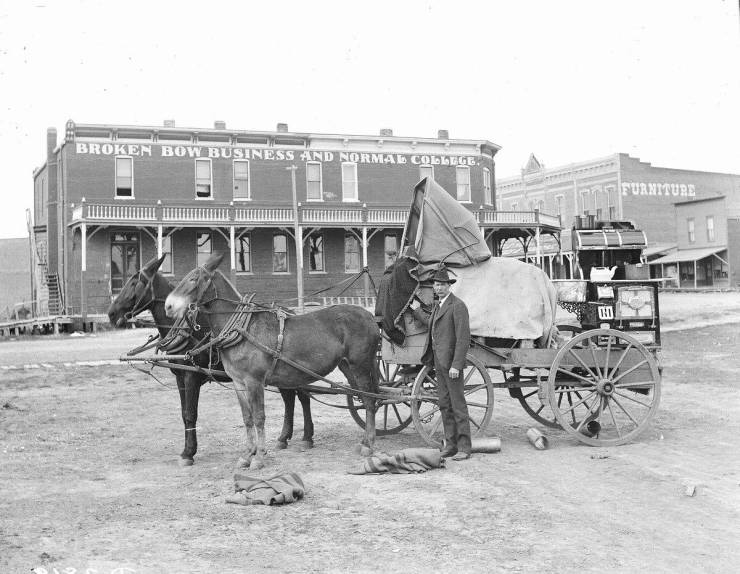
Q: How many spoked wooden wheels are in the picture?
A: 4